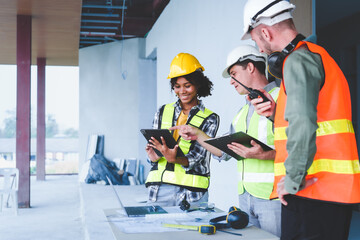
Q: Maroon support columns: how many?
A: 2